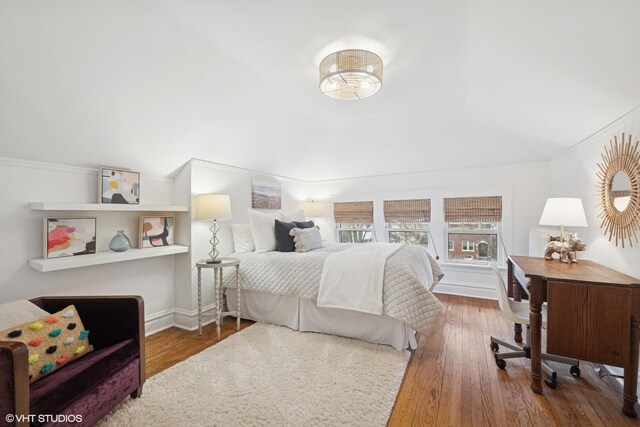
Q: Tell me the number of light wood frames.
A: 3